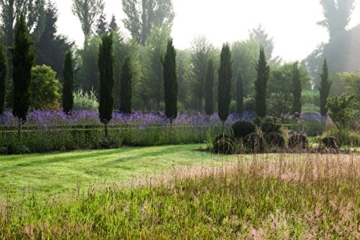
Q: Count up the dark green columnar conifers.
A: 12